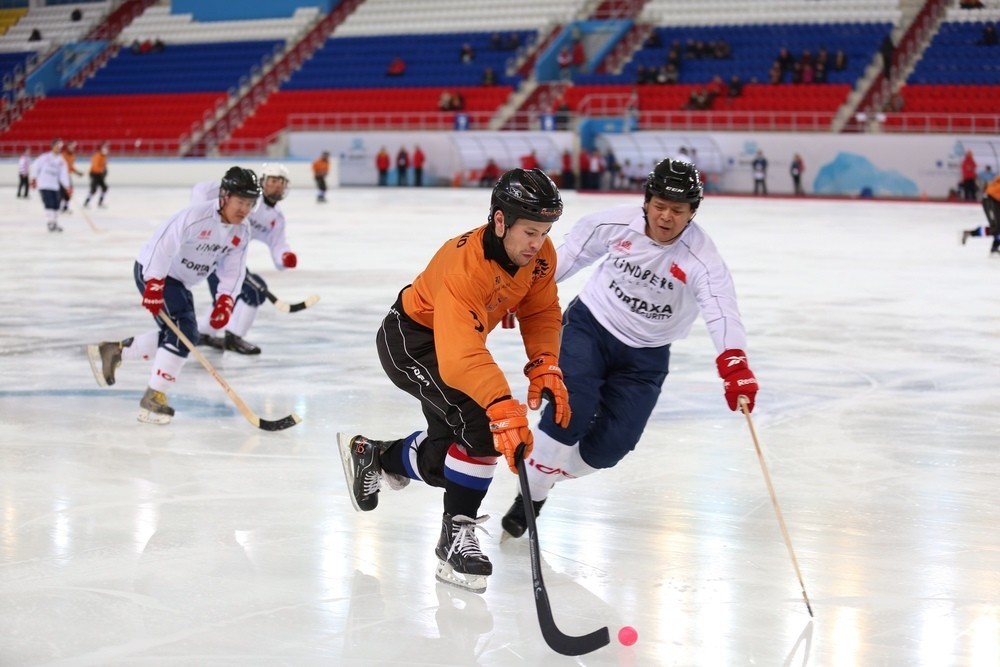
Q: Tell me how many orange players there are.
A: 5